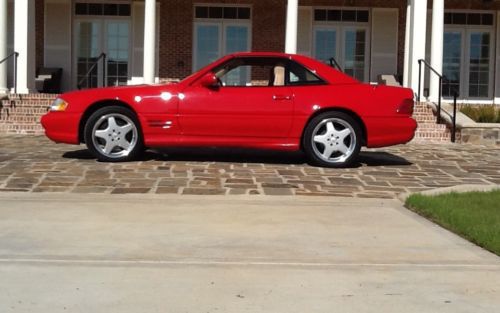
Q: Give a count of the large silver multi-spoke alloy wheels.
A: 2